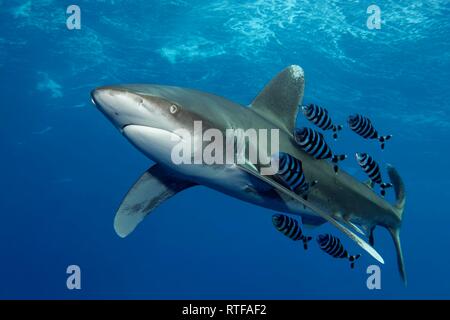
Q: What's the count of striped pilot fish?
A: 7